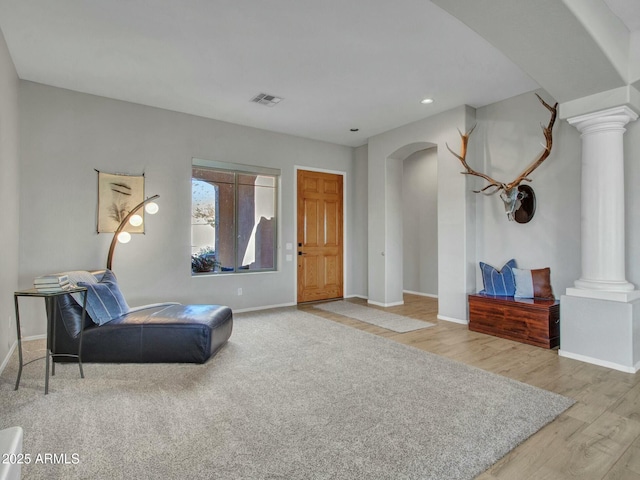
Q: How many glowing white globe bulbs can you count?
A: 3